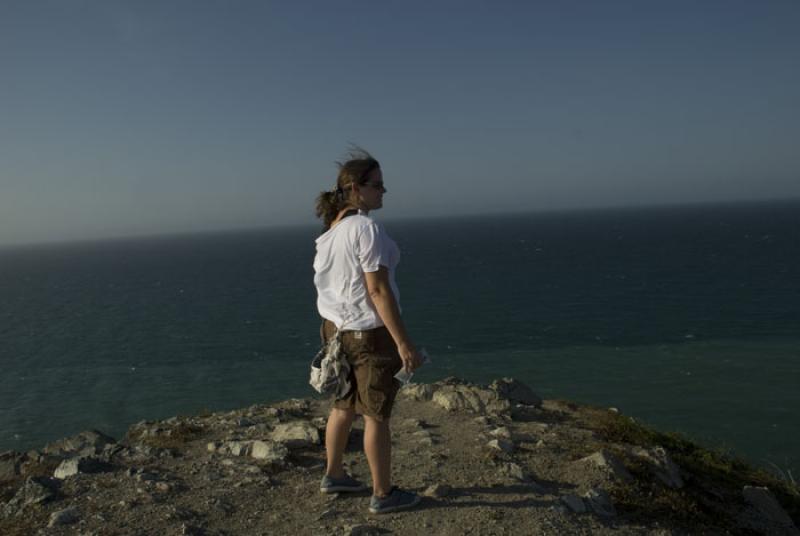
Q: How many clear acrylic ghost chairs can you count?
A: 0